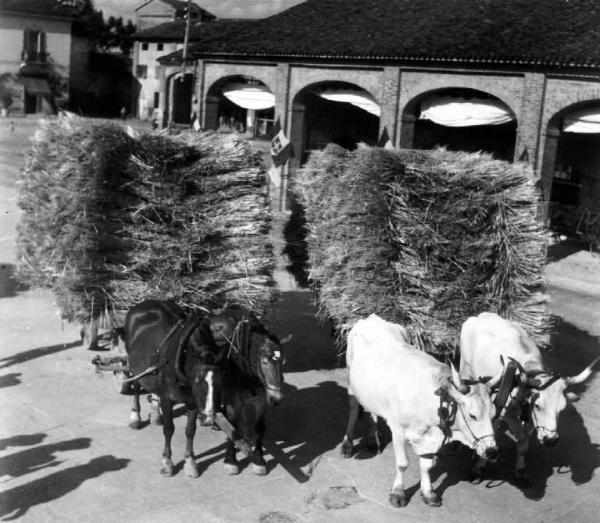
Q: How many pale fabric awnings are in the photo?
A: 4